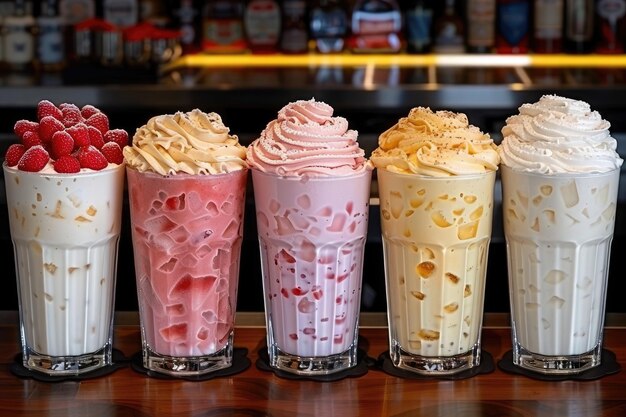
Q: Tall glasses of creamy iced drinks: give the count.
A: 5